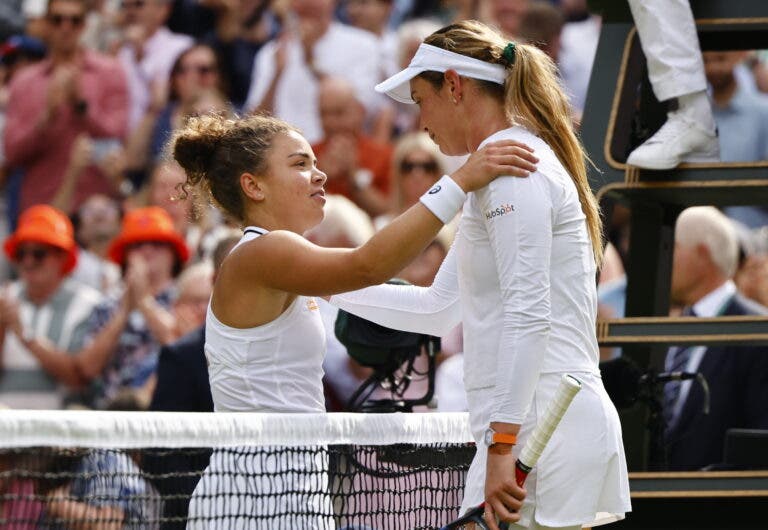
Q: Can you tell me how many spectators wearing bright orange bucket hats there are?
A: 2